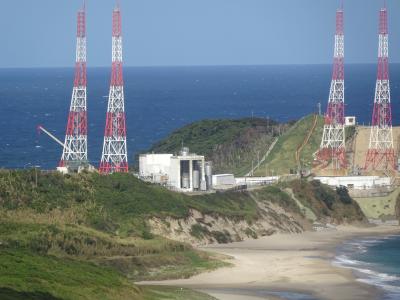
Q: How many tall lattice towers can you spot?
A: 4